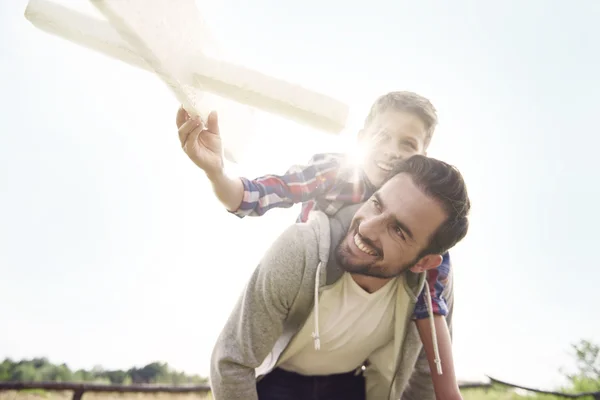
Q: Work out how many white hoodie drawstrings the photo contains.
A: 2